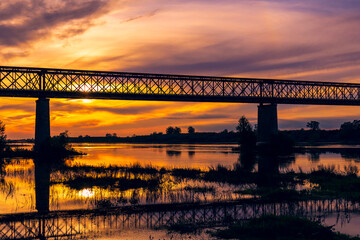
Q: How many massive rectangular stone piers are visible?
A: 2